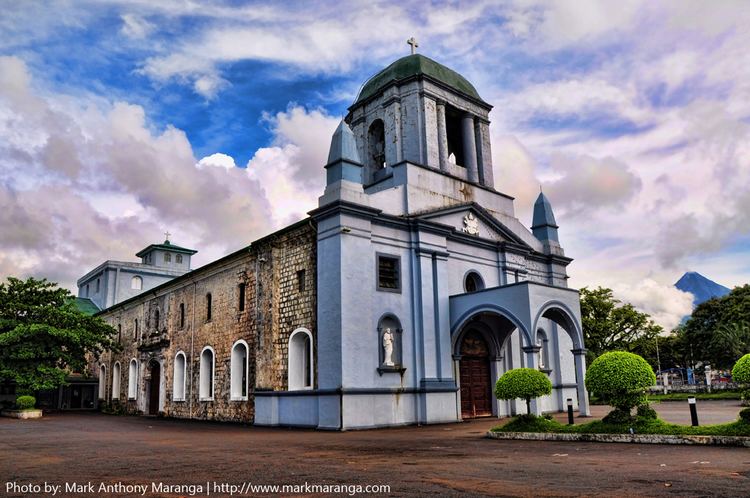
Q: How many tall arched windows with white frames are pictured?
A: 7